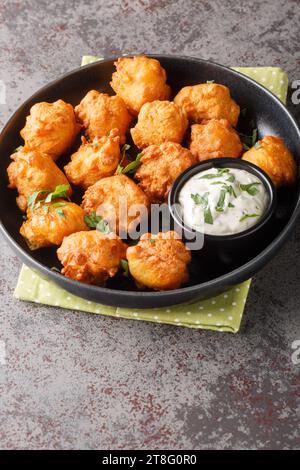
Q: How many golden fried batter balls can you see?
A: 14